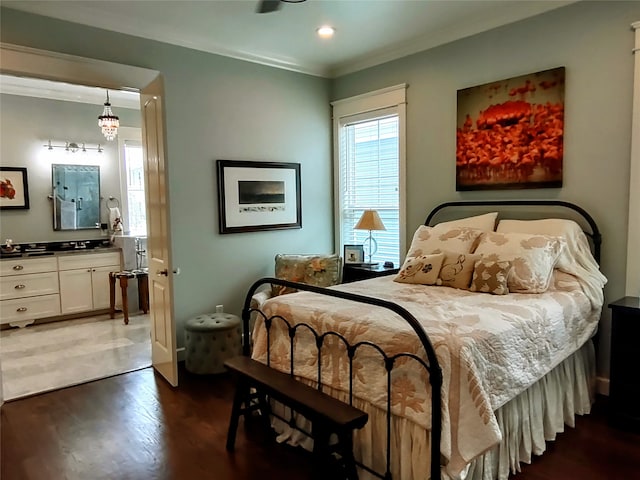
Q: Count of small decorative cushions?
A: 3